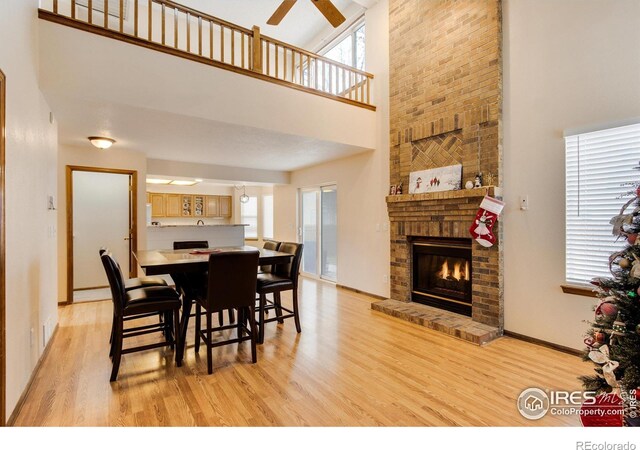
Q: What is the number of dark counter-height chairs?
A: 6